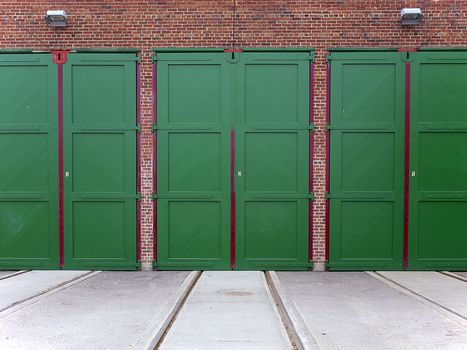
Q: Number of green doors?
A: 6